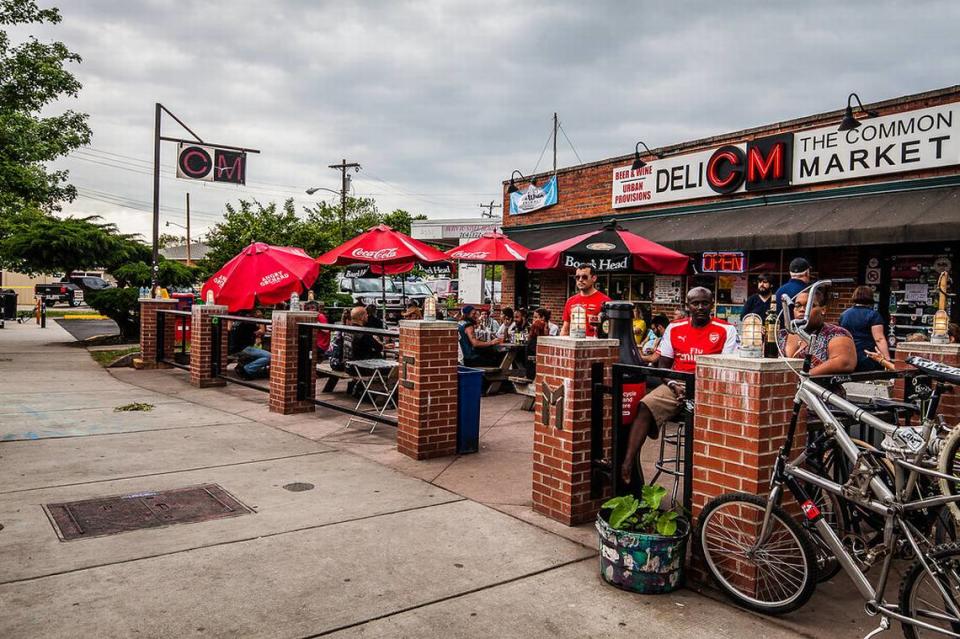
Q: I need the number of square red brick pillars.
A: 7